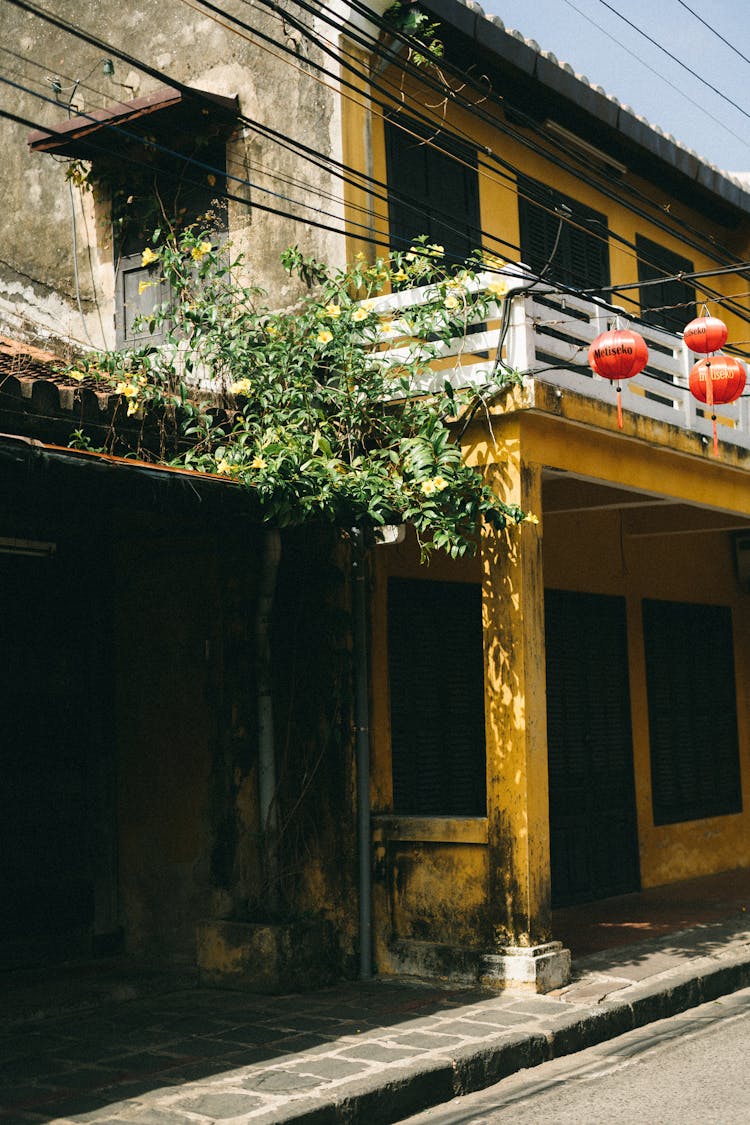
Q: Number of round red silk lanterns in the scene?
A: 3